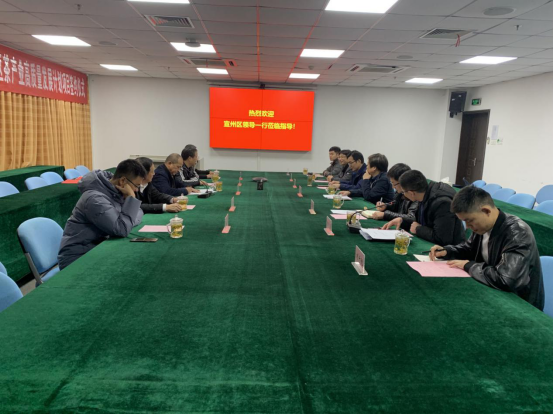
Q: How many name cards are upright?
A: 12